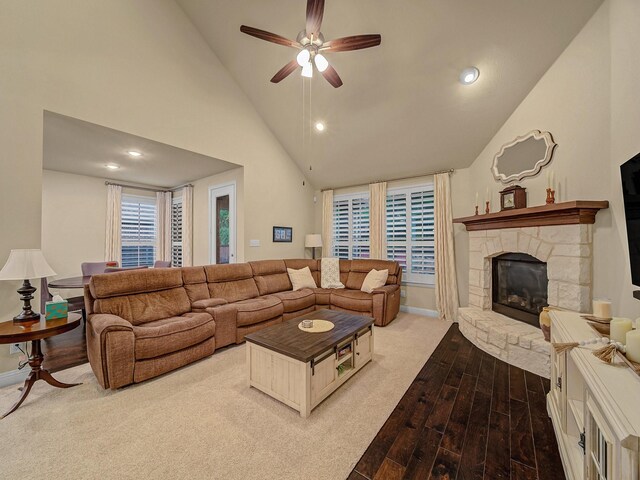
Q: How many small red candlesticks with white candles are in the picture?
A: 4